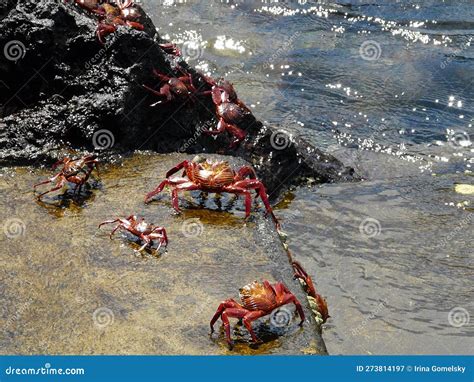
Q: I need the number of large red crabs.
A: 2